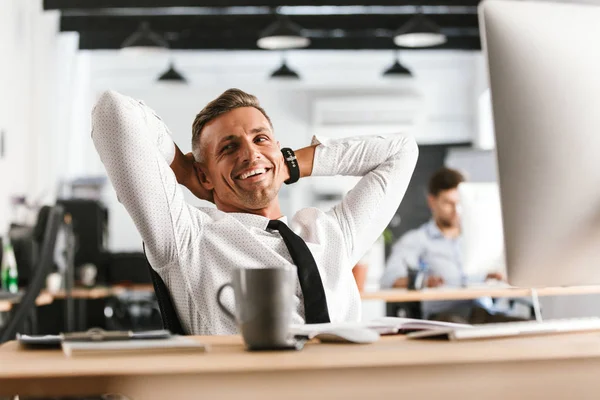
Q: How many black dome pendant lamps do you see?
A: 6